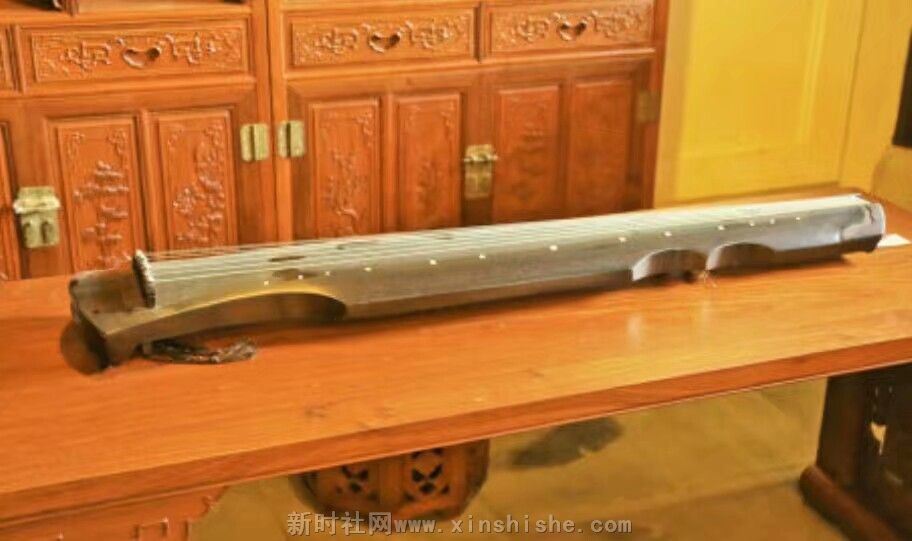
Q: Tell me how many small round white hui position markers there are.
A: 13